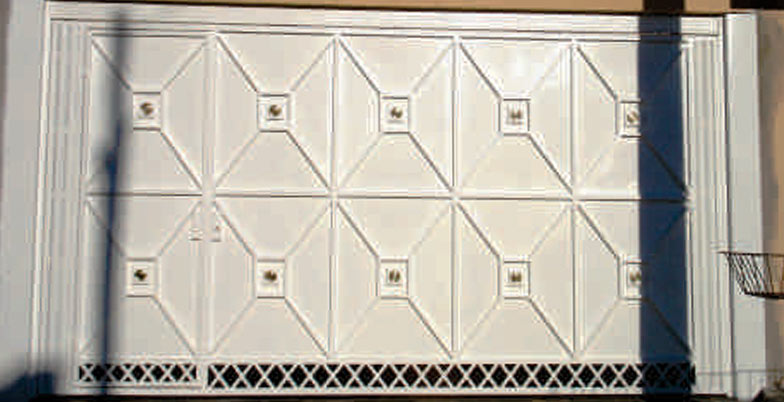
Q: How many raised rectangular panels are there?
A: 10